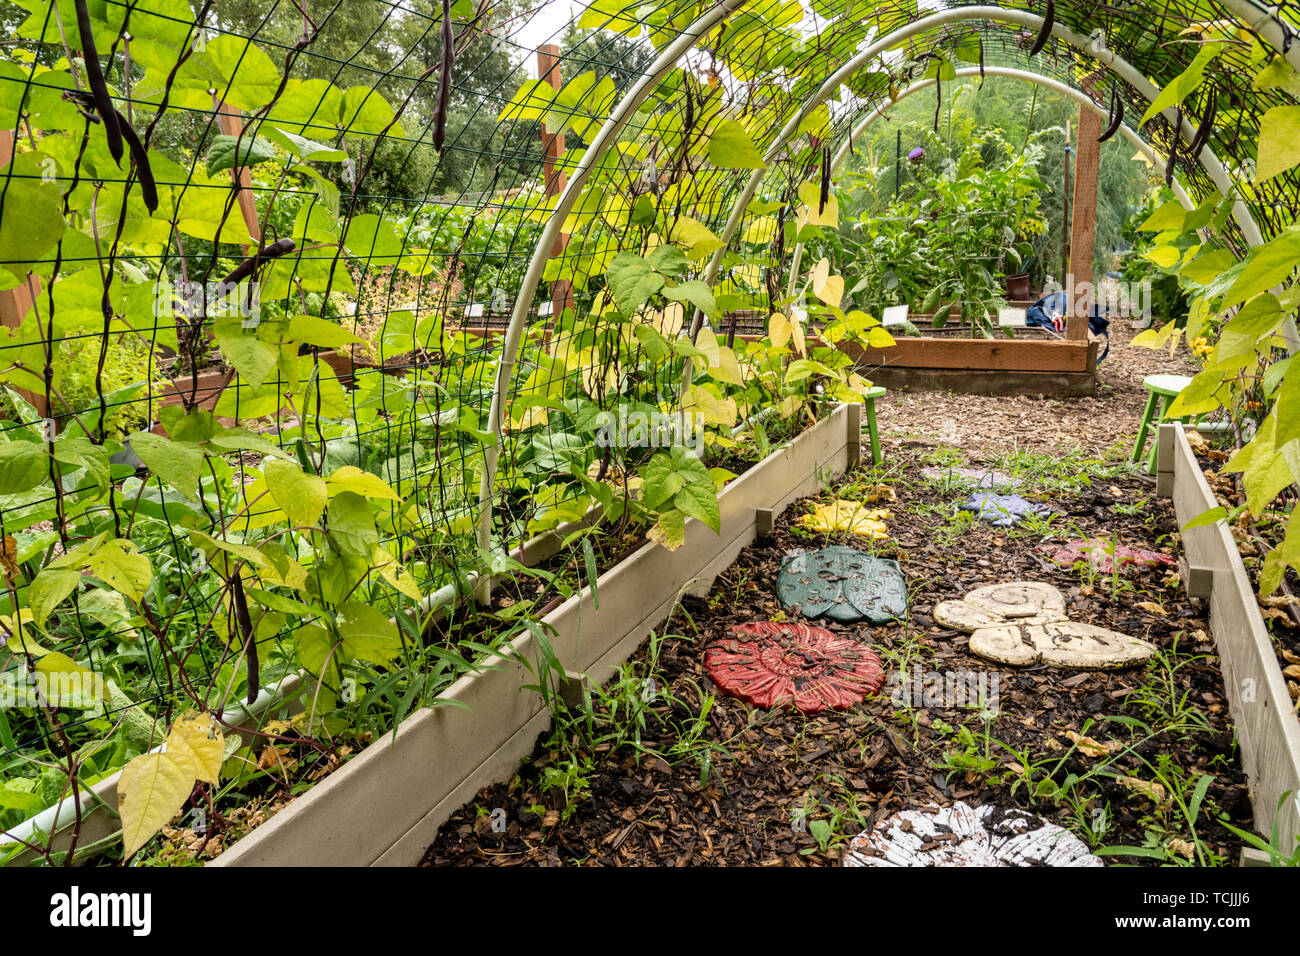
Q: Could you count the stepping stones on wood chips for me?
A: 8